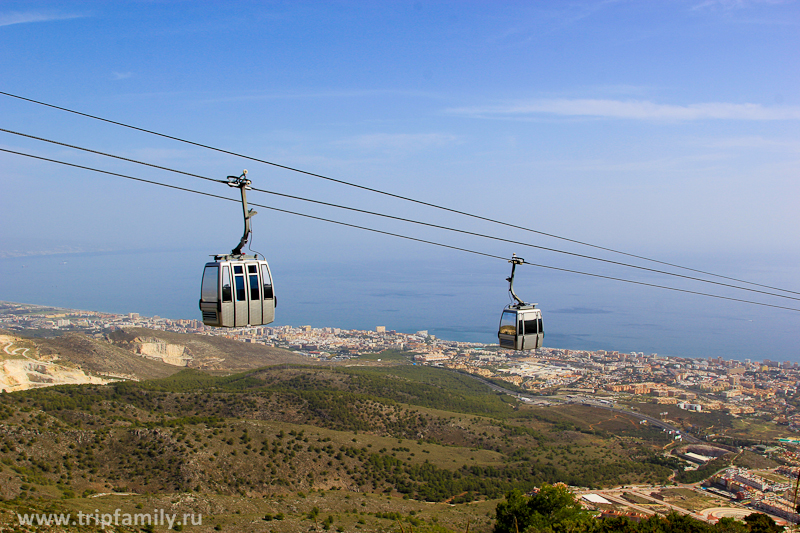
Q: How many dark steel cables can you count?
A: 3